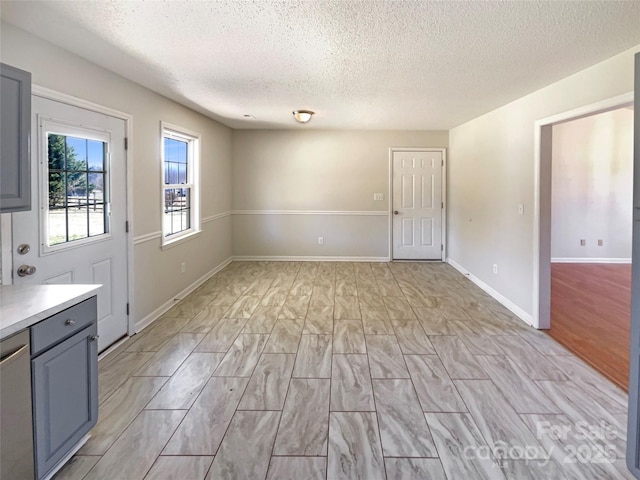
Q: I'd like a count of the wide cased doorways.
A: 1